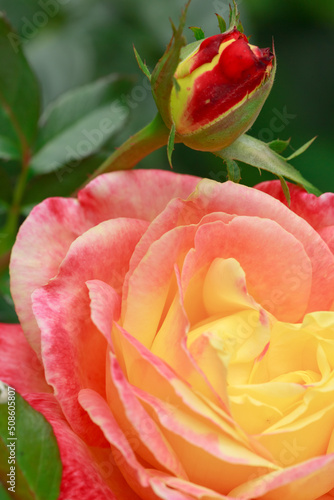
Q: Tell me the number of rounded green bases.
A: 1